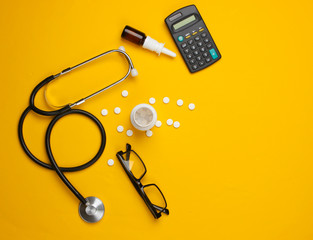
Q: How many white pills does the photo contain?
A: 14